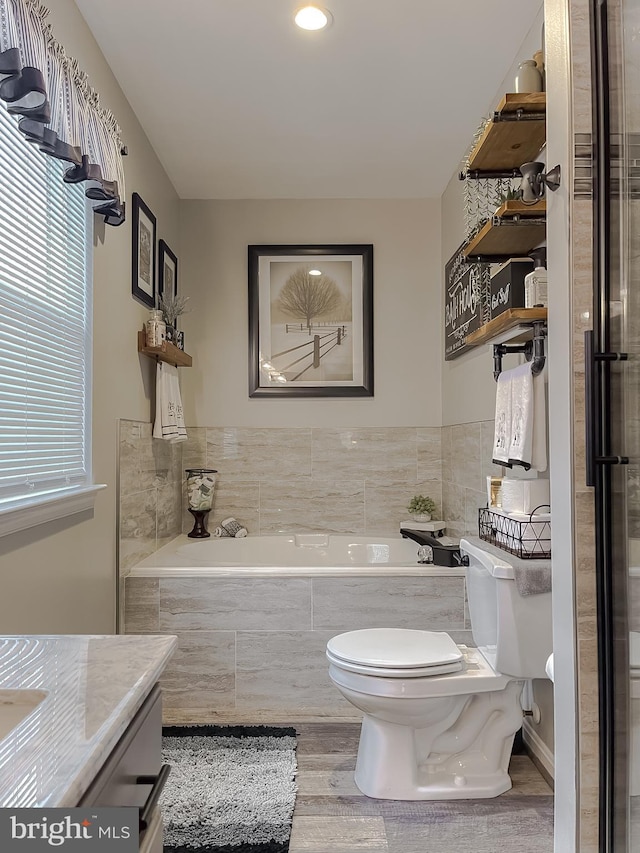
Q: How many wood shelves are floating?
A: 4